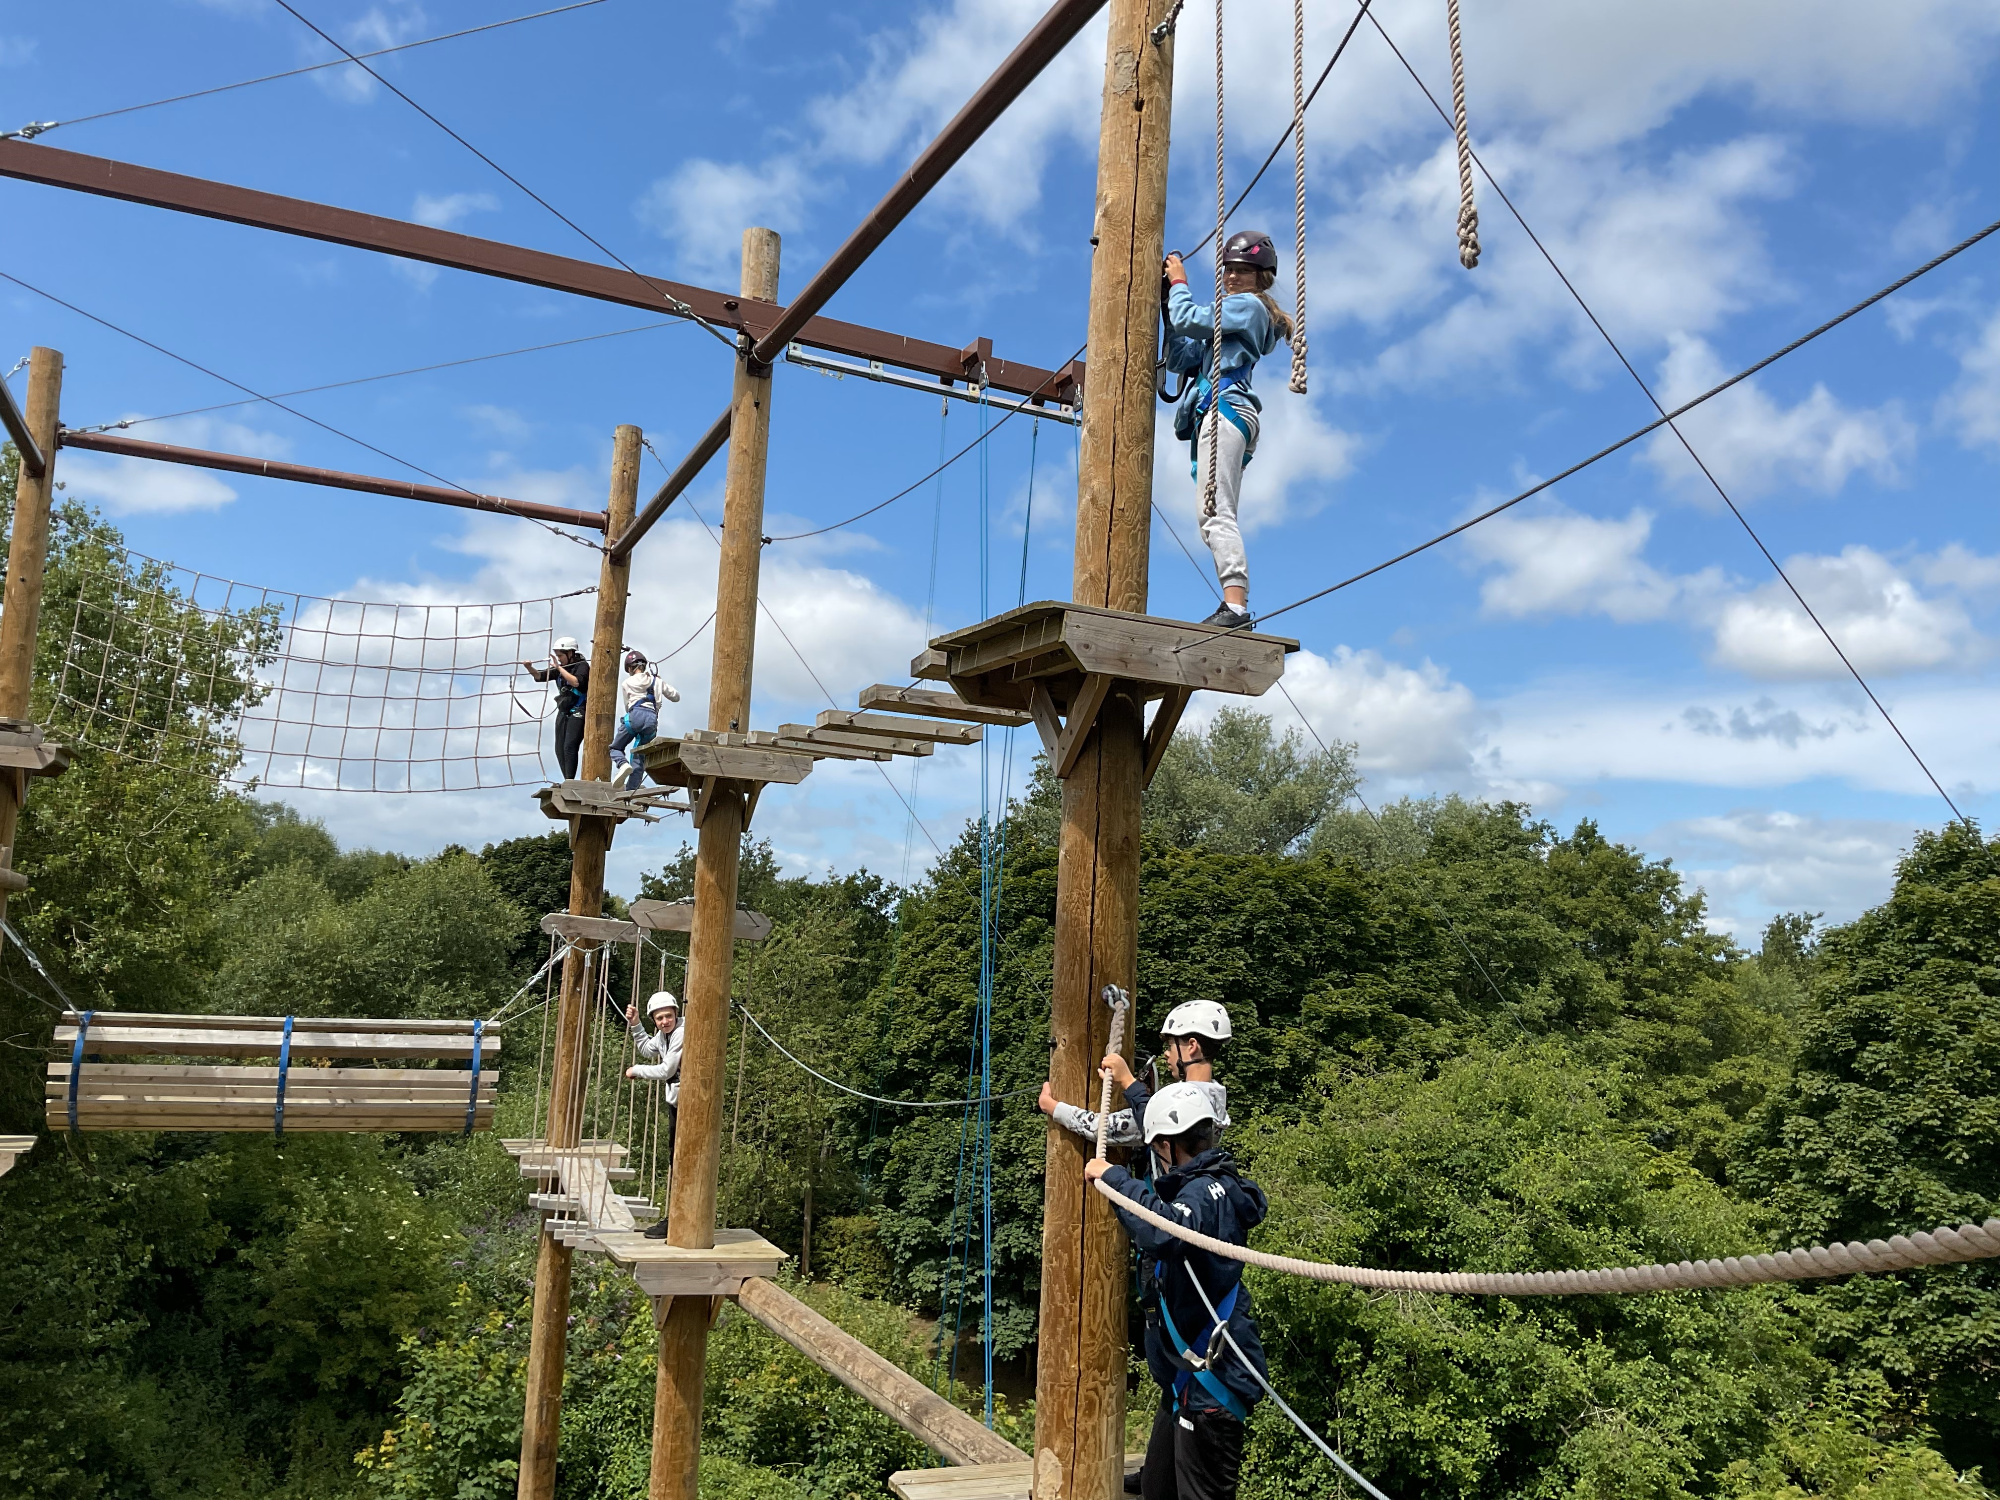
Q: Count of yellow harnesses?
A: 0